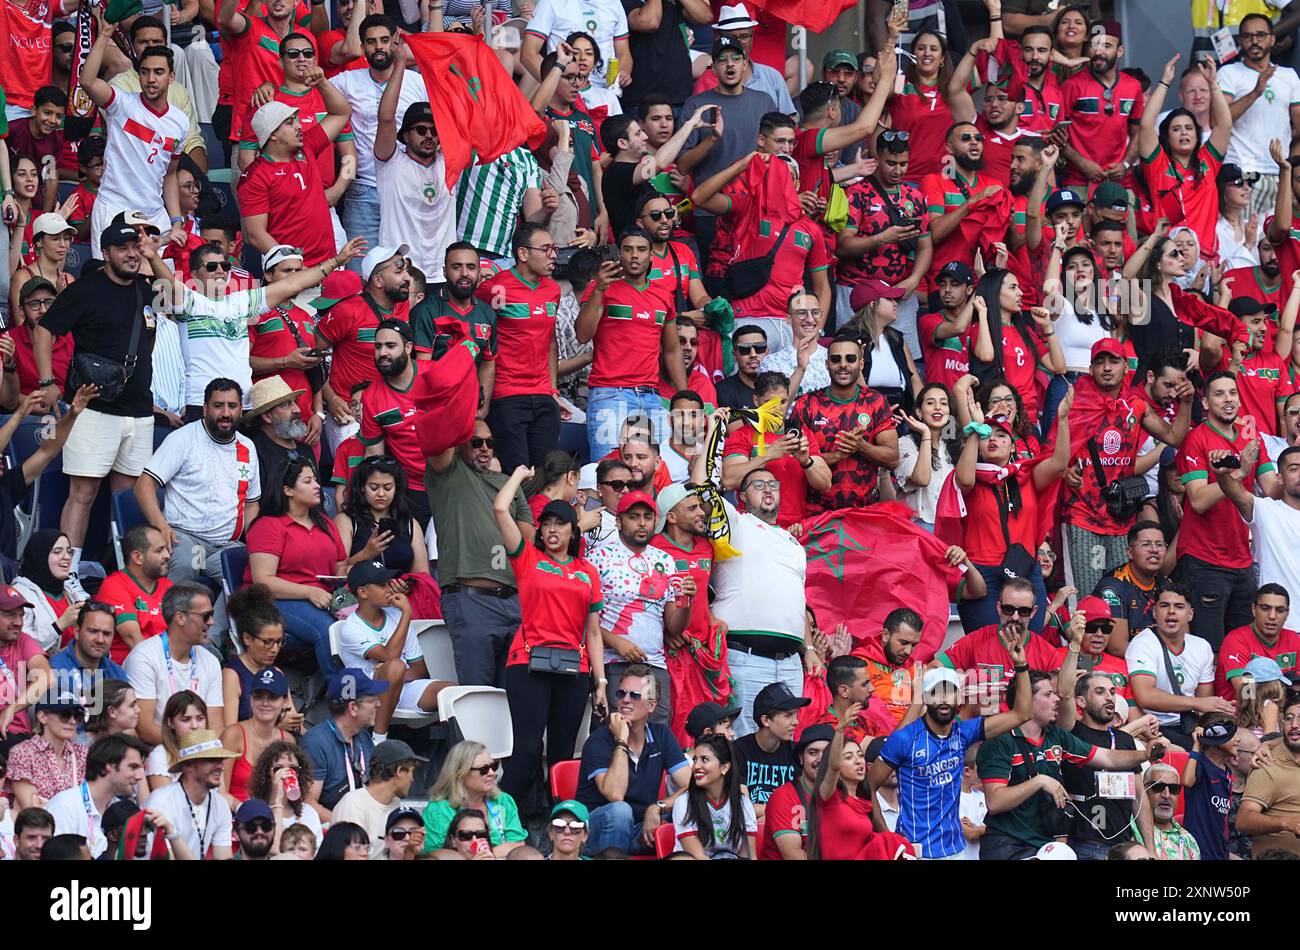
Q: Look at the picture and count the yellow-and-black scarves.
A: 1